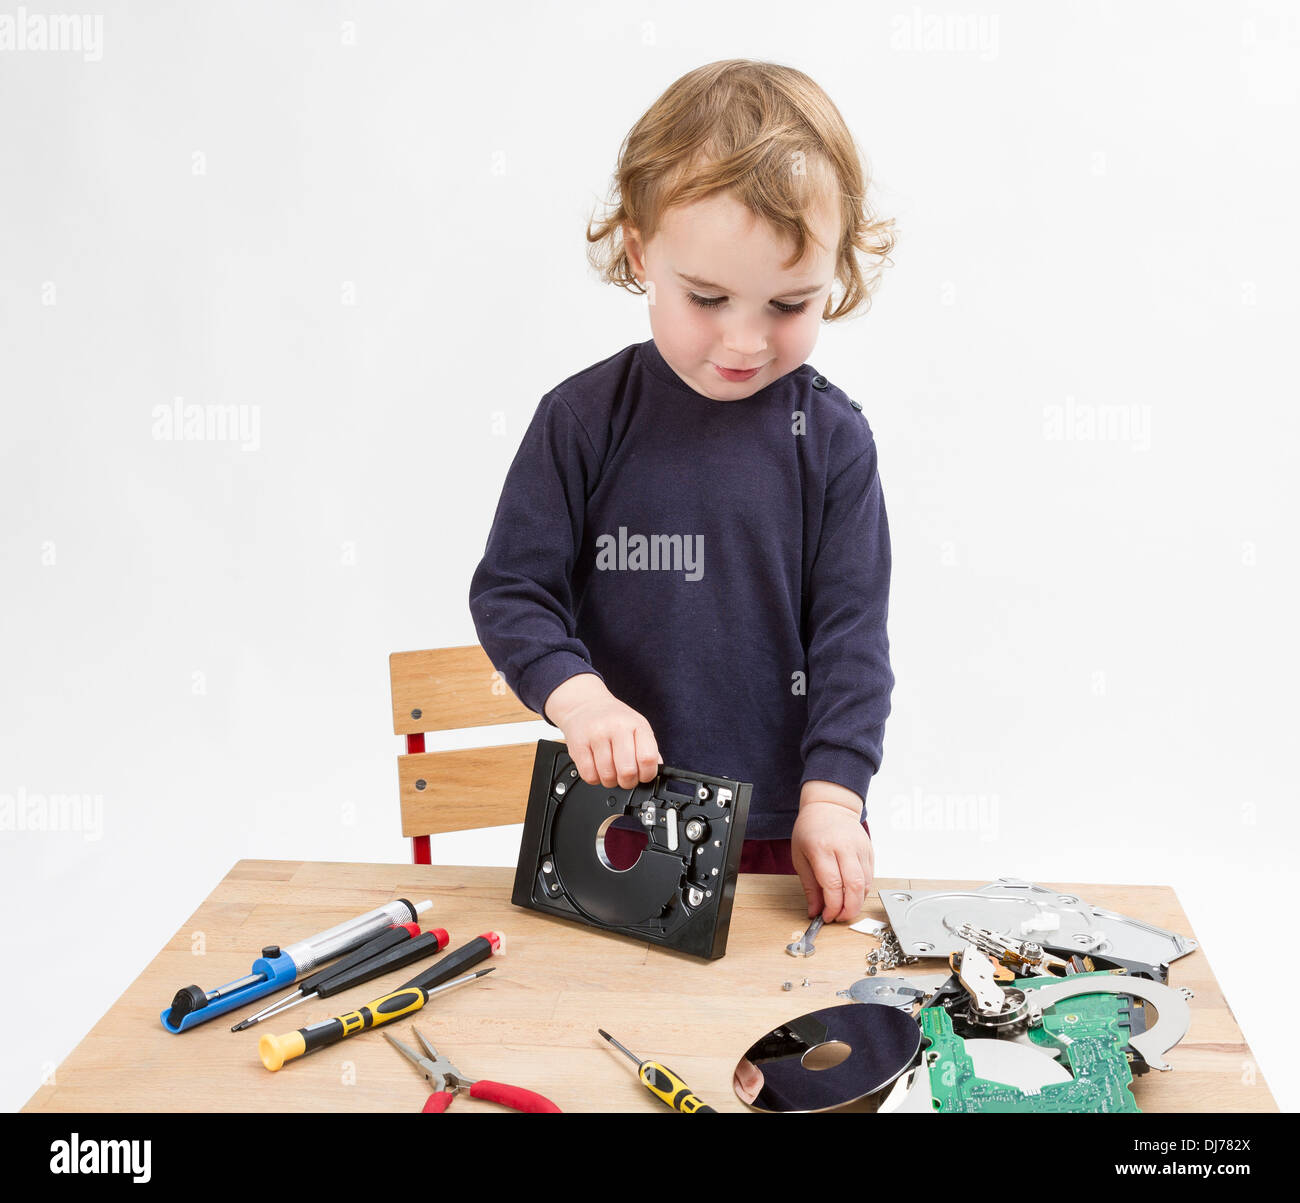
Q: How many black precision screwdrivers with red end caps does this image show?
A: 3